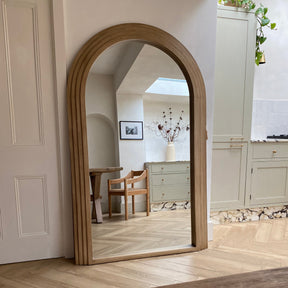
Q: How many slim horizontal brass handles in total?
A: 2